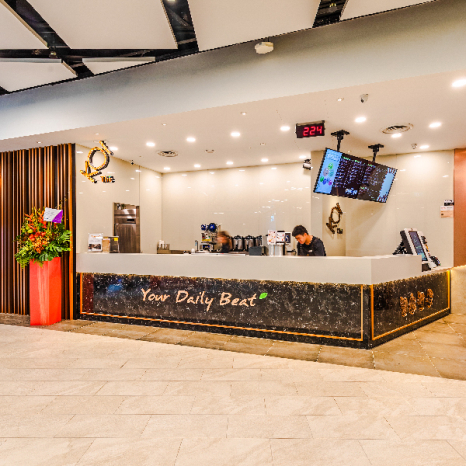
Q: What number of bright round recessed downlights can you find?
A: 15